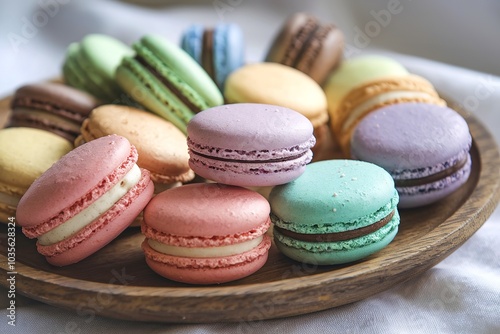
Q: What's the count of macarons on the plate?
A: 15